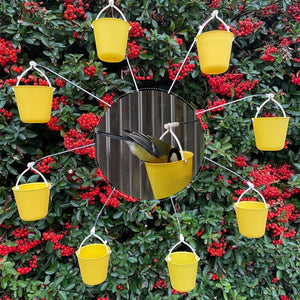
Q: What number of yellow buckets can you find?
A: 9